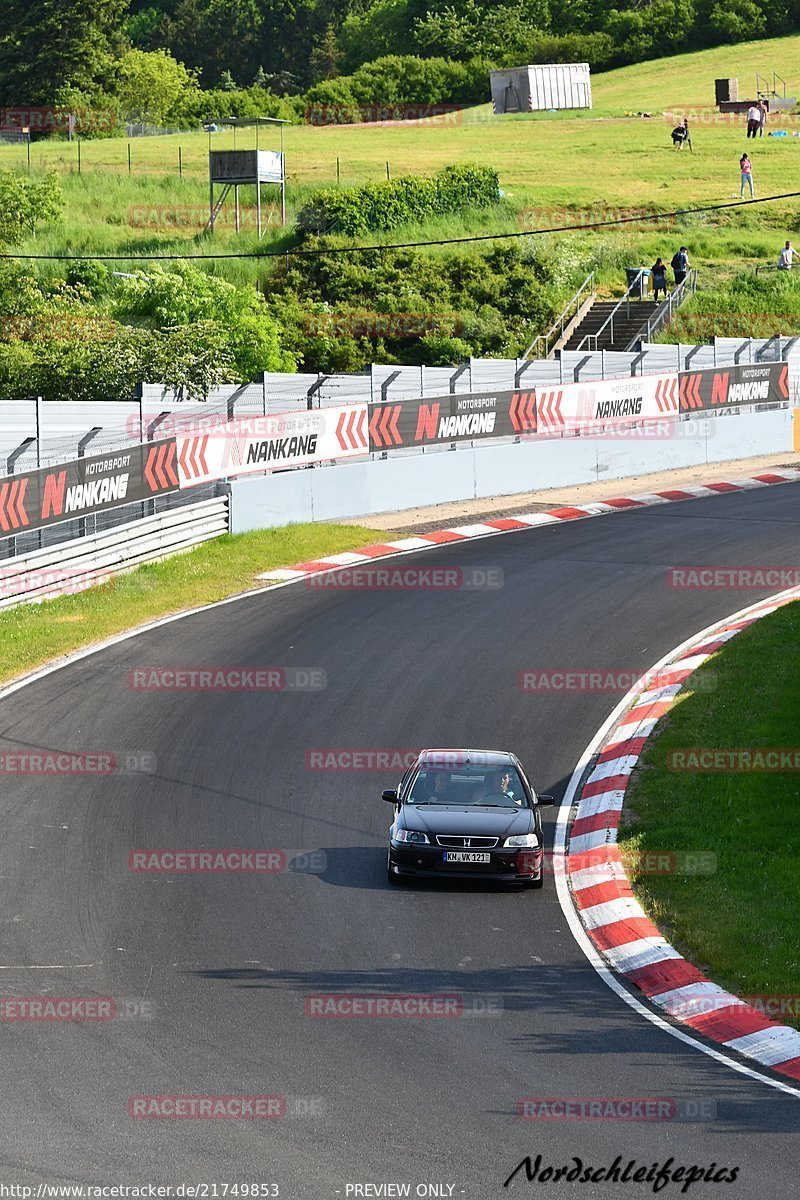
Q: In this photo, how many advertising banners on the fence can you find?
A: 5